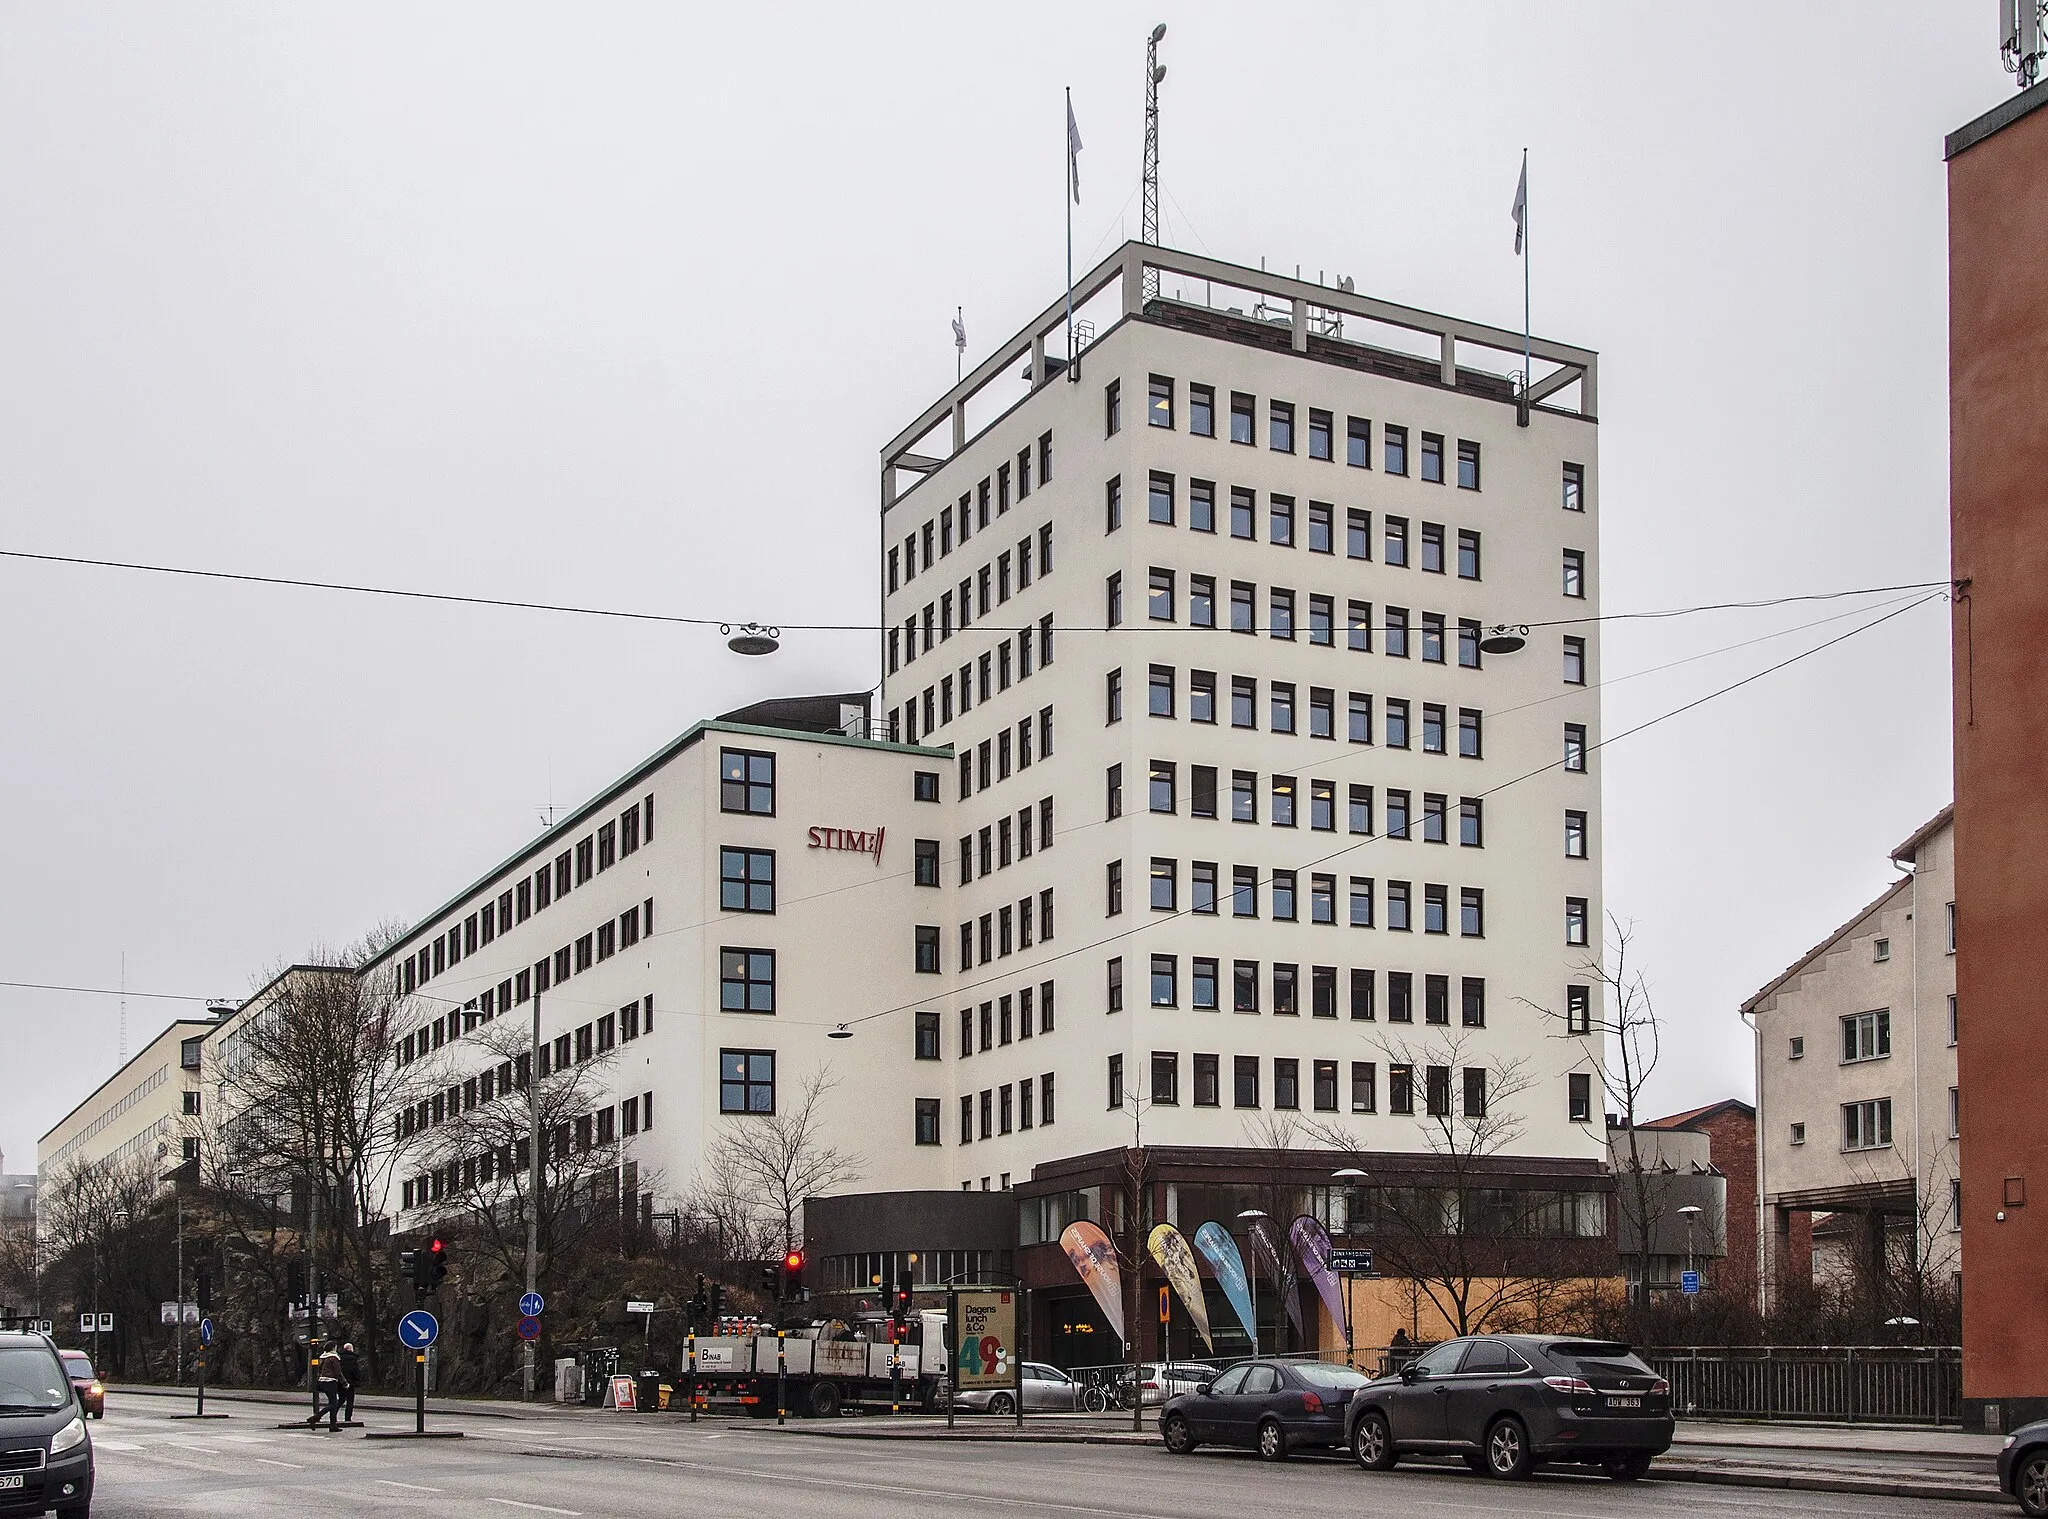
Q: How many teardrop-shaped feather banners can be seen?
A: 5